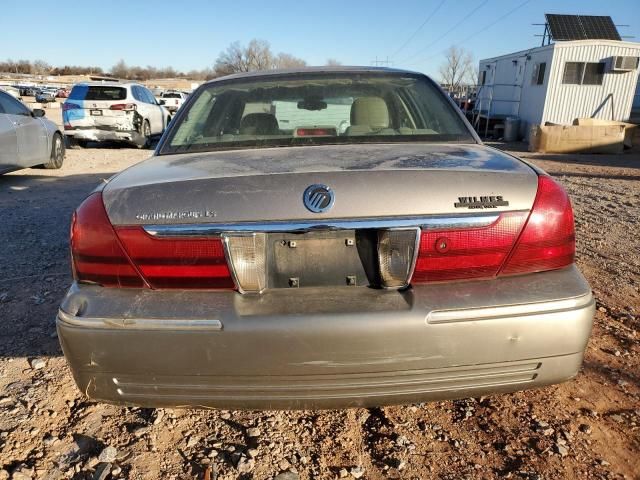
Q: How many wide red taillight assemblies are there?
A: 2